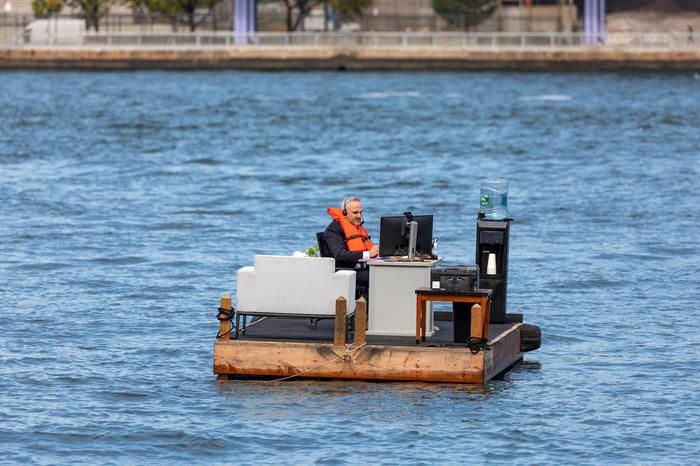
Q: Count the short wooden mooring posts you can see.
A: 4